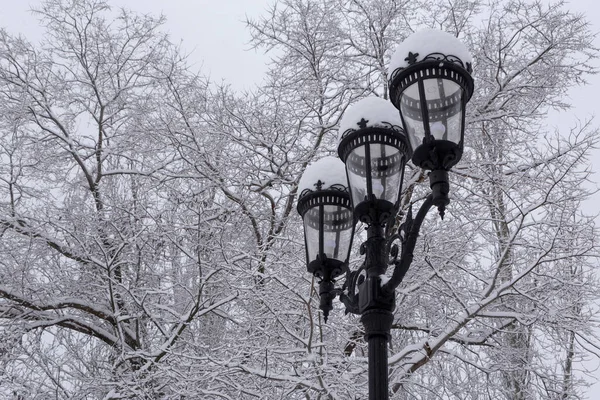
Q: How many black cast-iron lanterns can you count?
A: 3